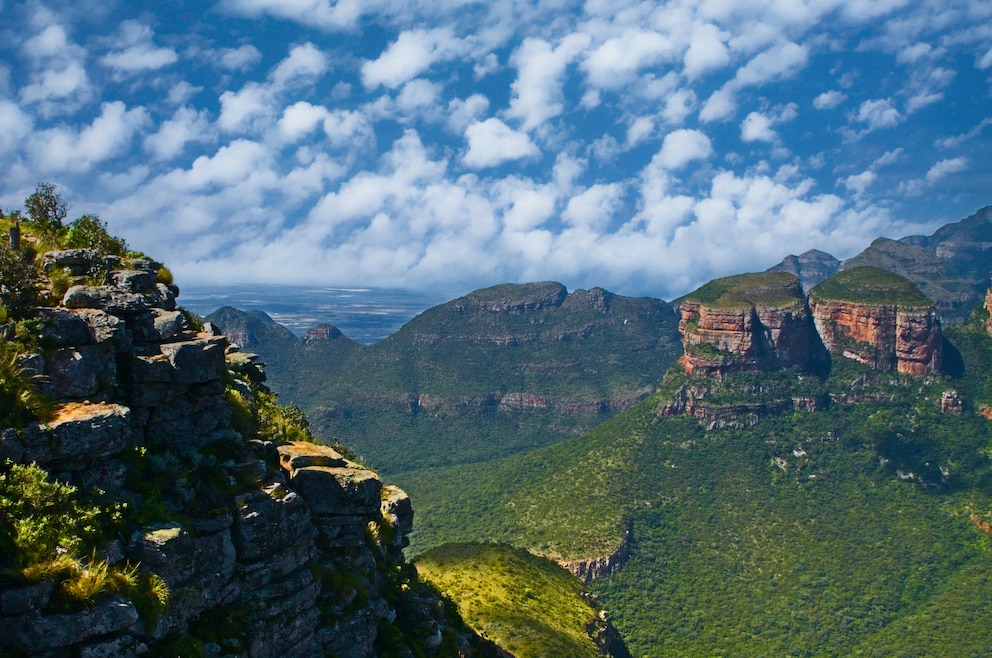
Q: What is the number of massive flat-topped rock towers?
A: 2